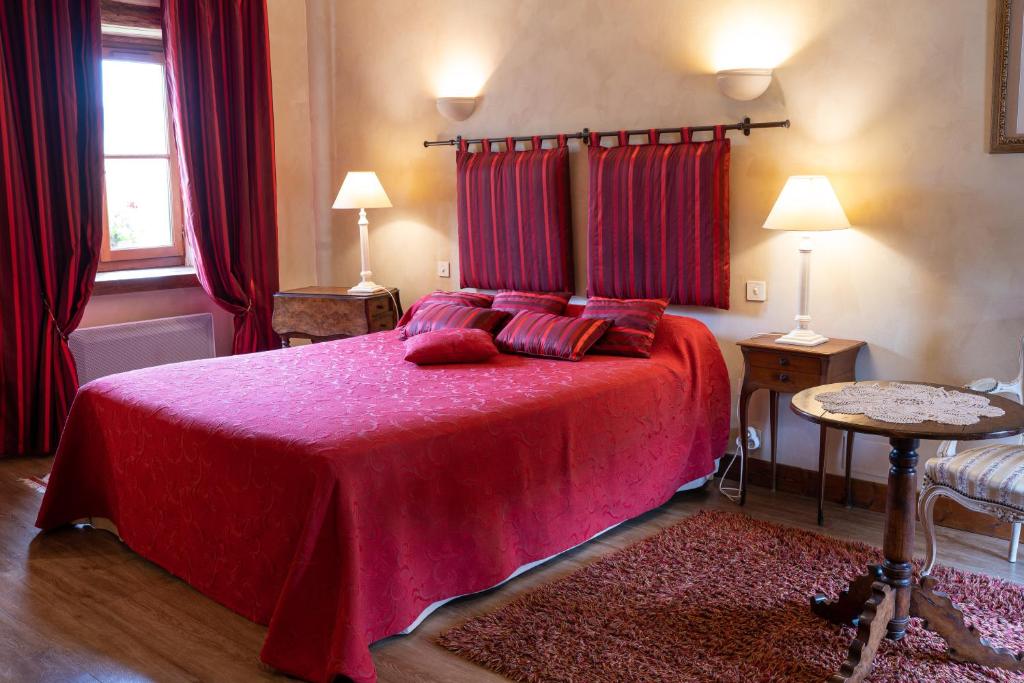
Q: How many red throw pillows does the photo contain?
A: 6